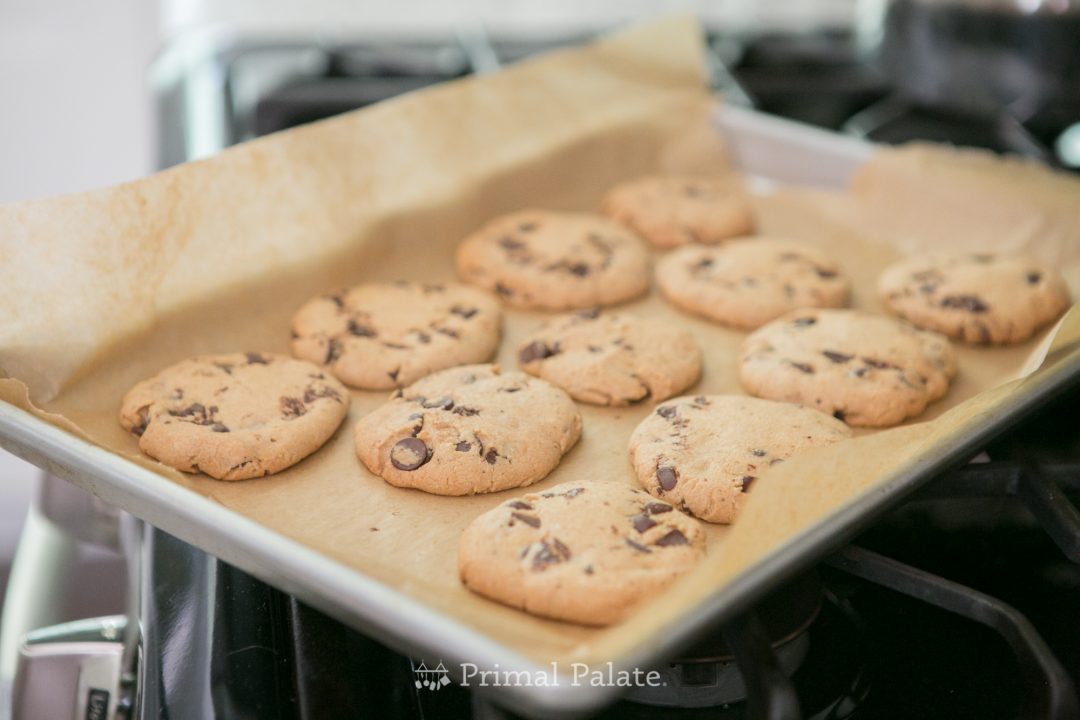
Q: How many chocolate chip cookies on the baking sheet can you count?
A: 11